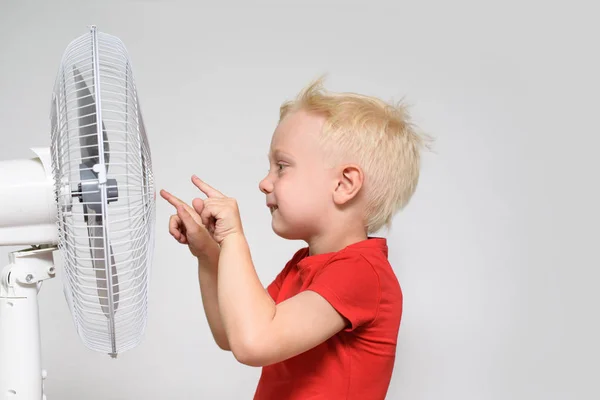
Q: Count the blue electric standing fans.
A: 0